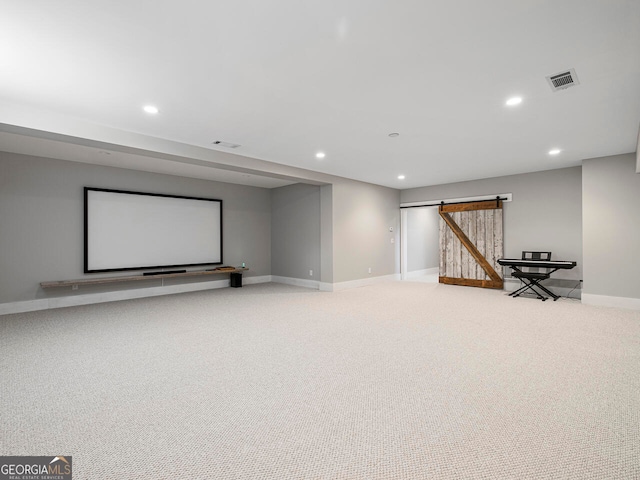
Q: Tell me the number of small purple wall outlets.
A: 0